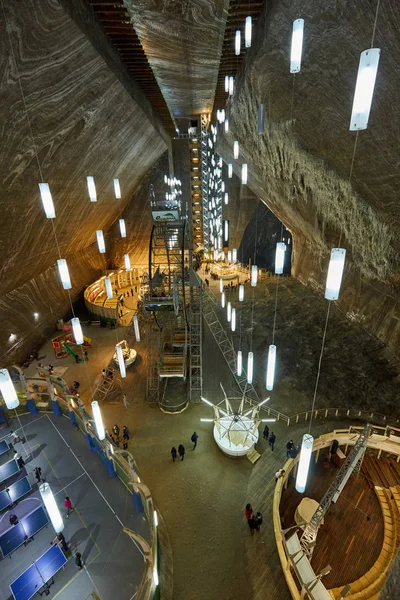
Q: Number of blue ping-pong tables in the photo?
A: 5